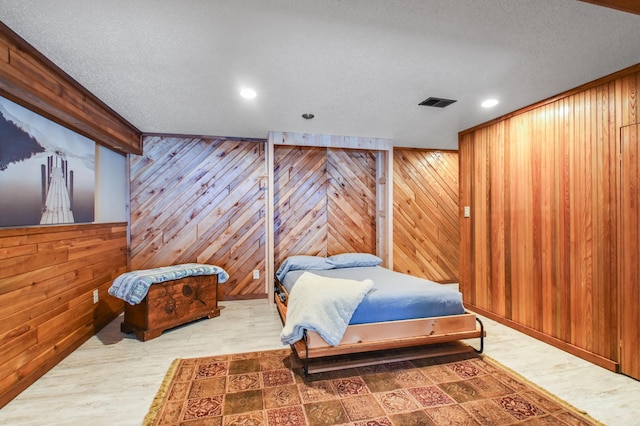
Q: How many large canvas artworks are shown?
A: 1